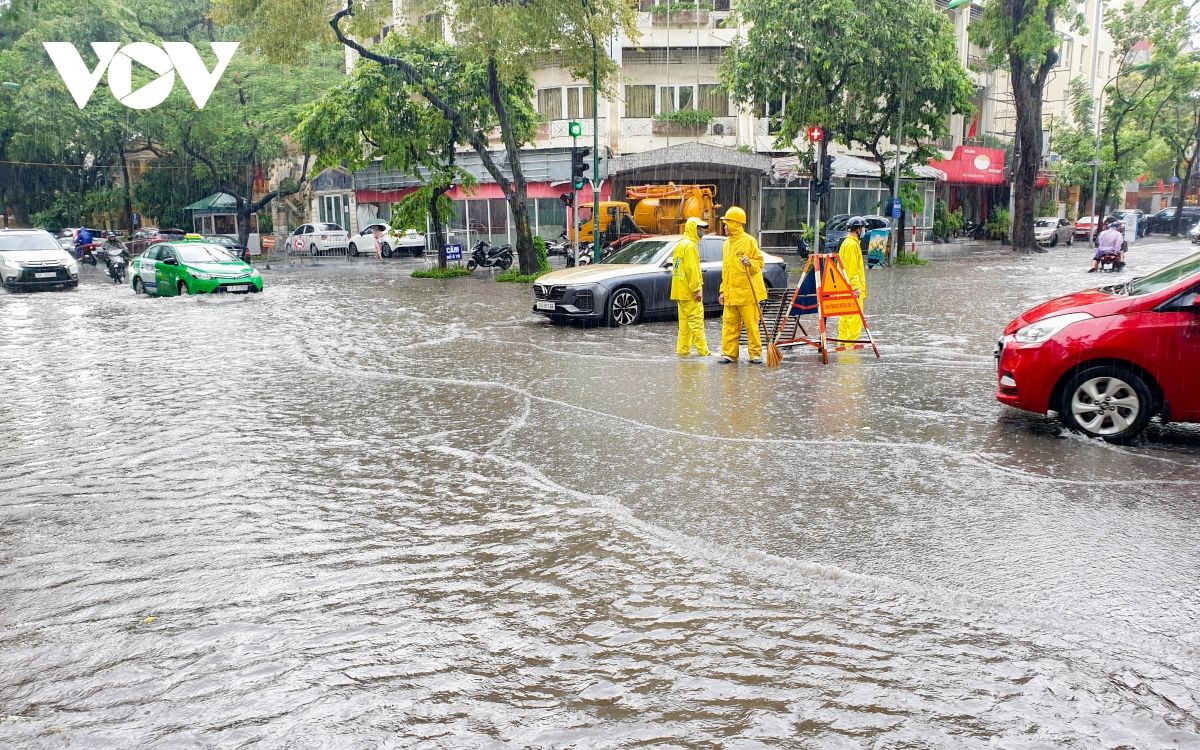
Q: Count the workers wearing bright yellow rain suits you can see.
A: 3